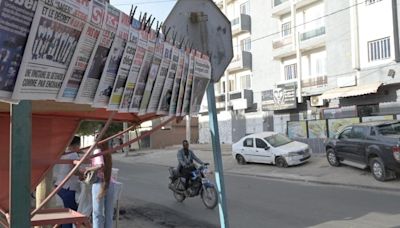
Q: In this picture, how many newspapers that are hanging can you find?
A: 15